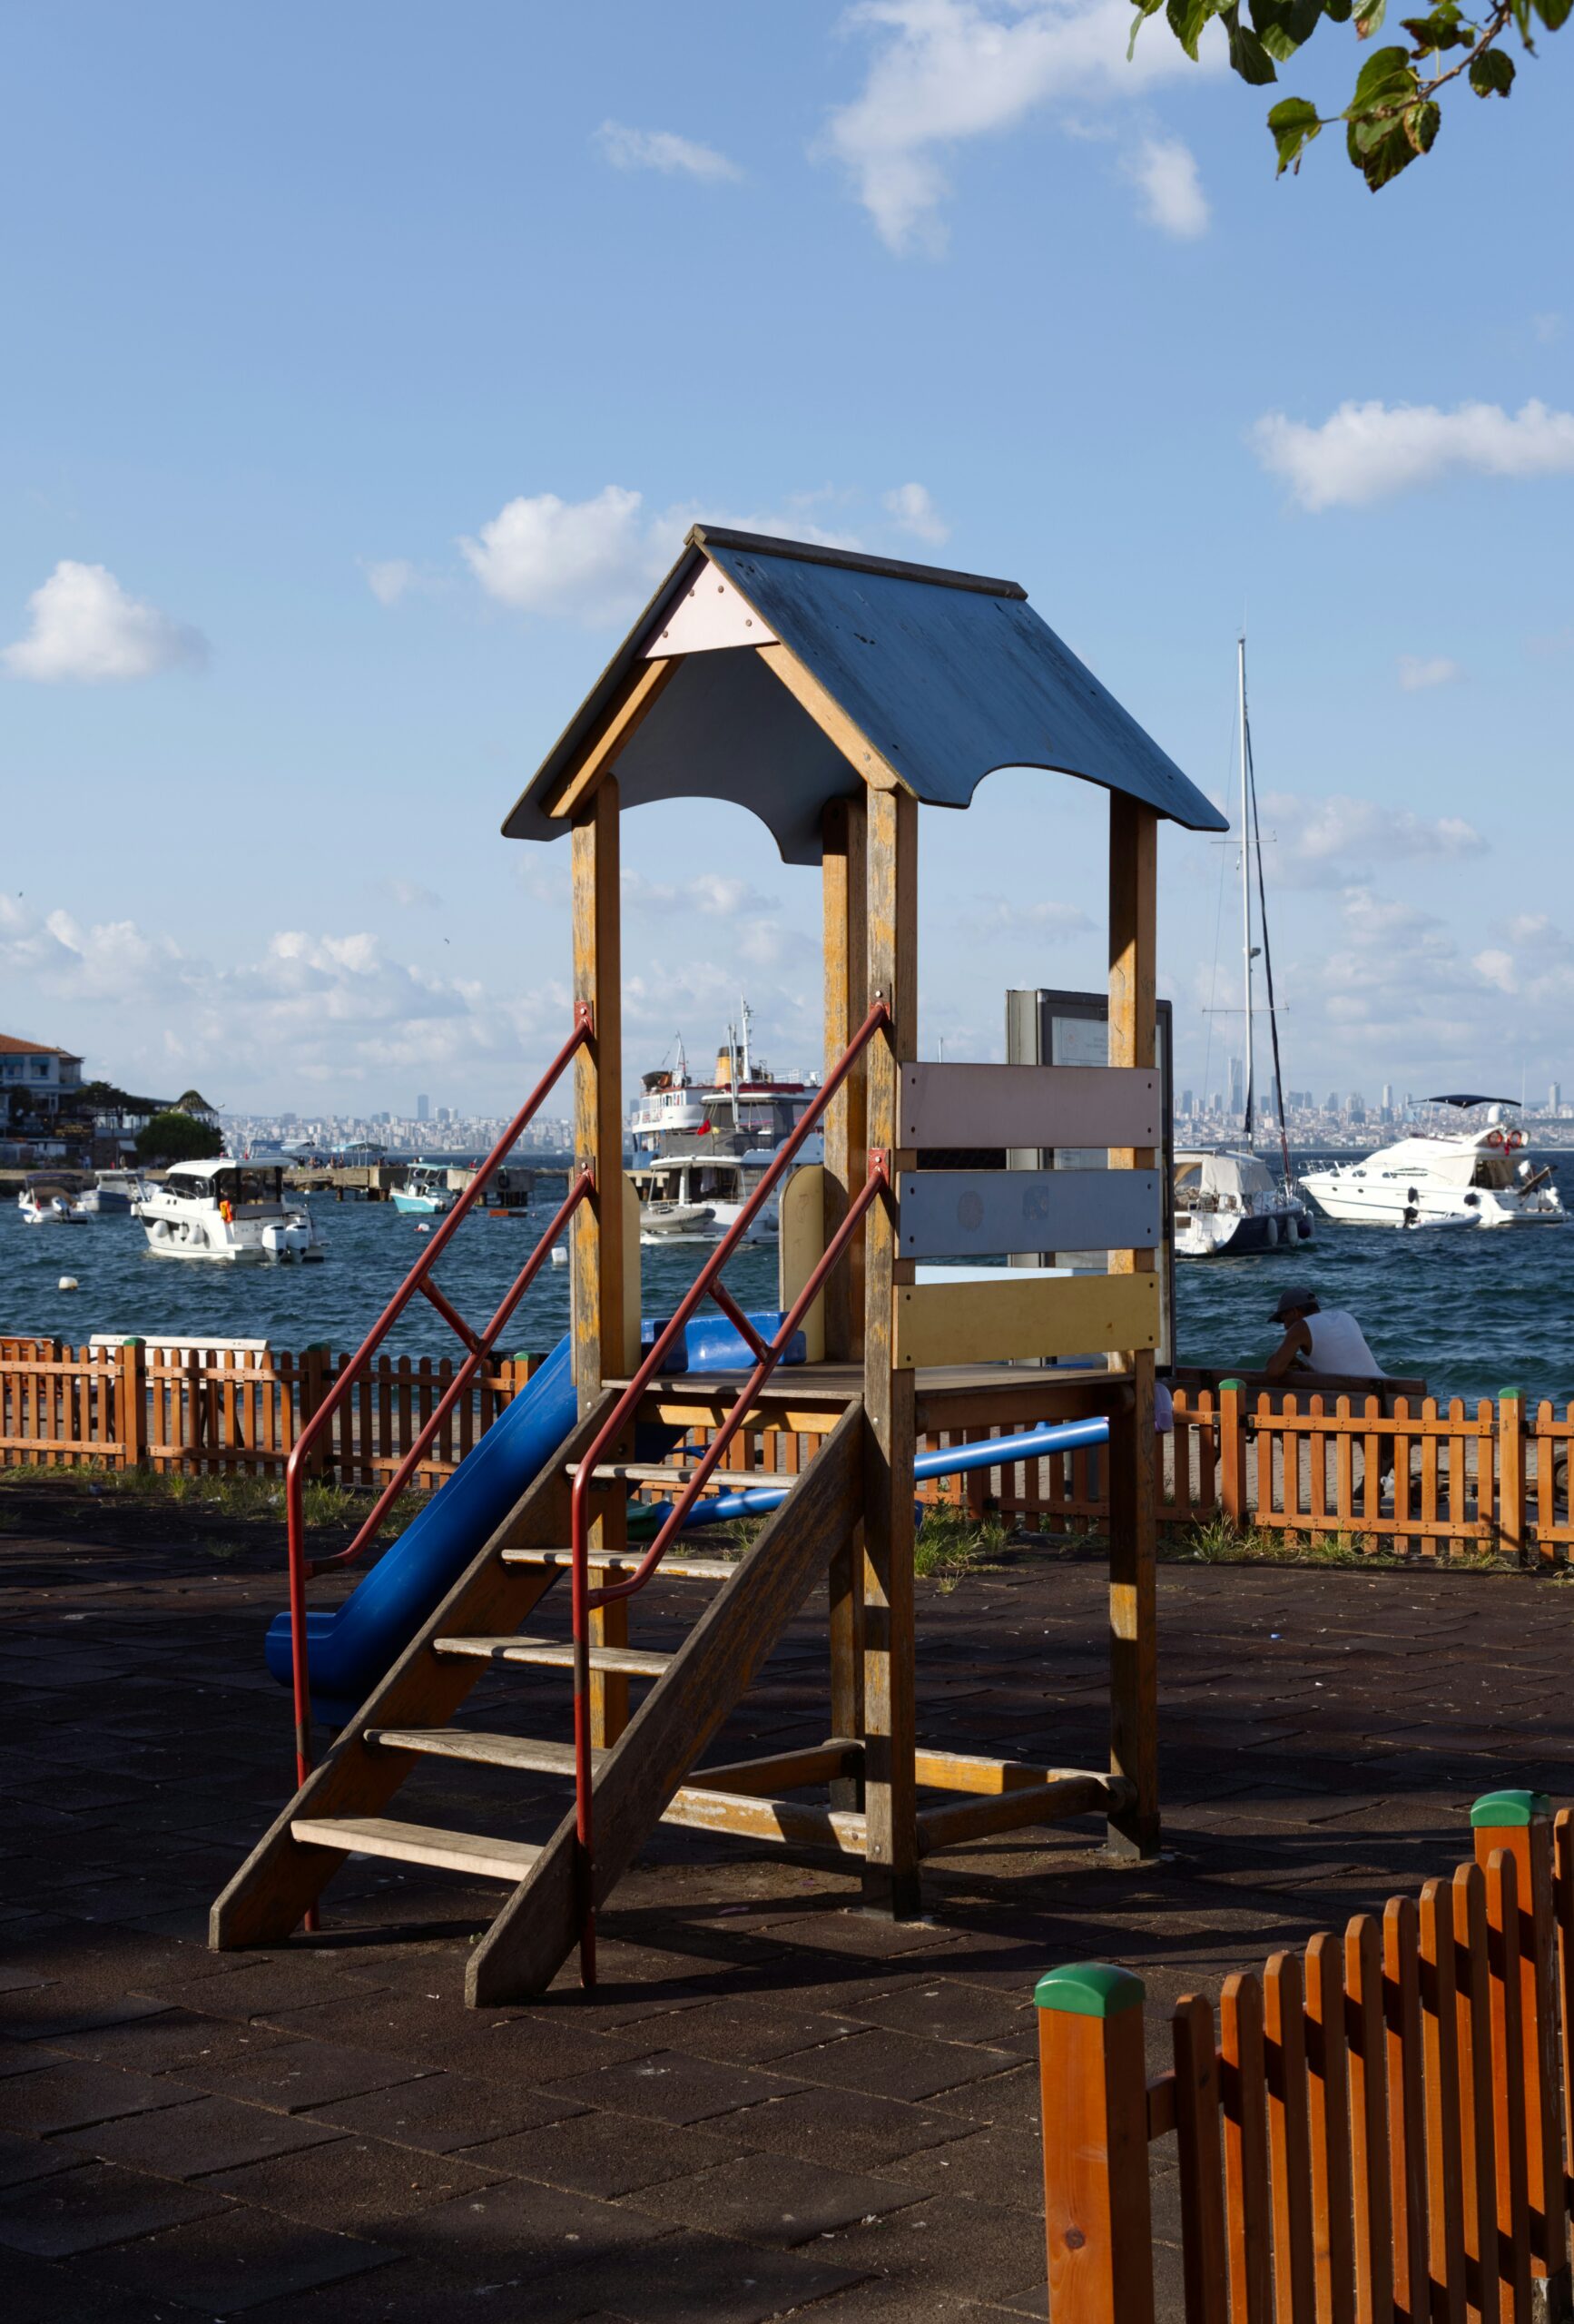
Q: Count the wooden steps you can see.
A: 5